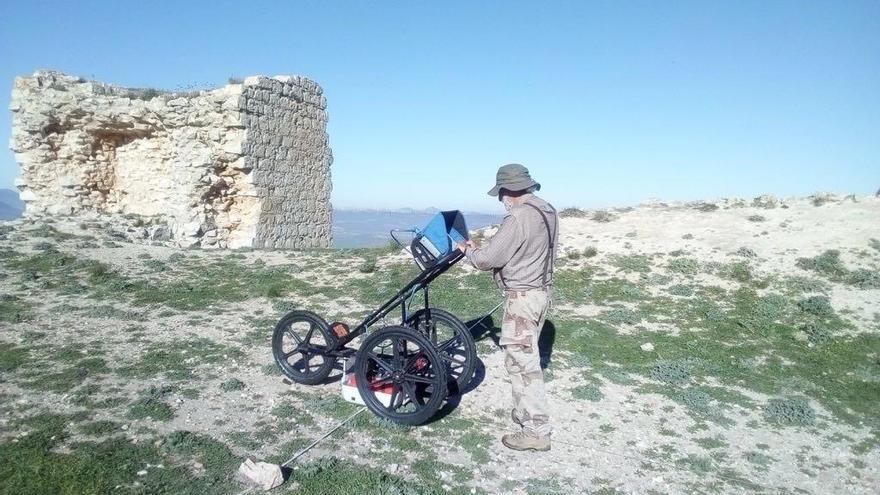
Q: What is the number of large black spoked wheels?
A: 3